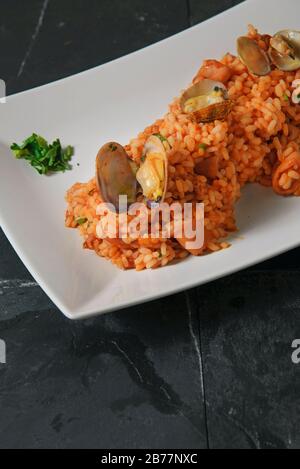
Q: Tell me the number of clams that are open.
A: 3